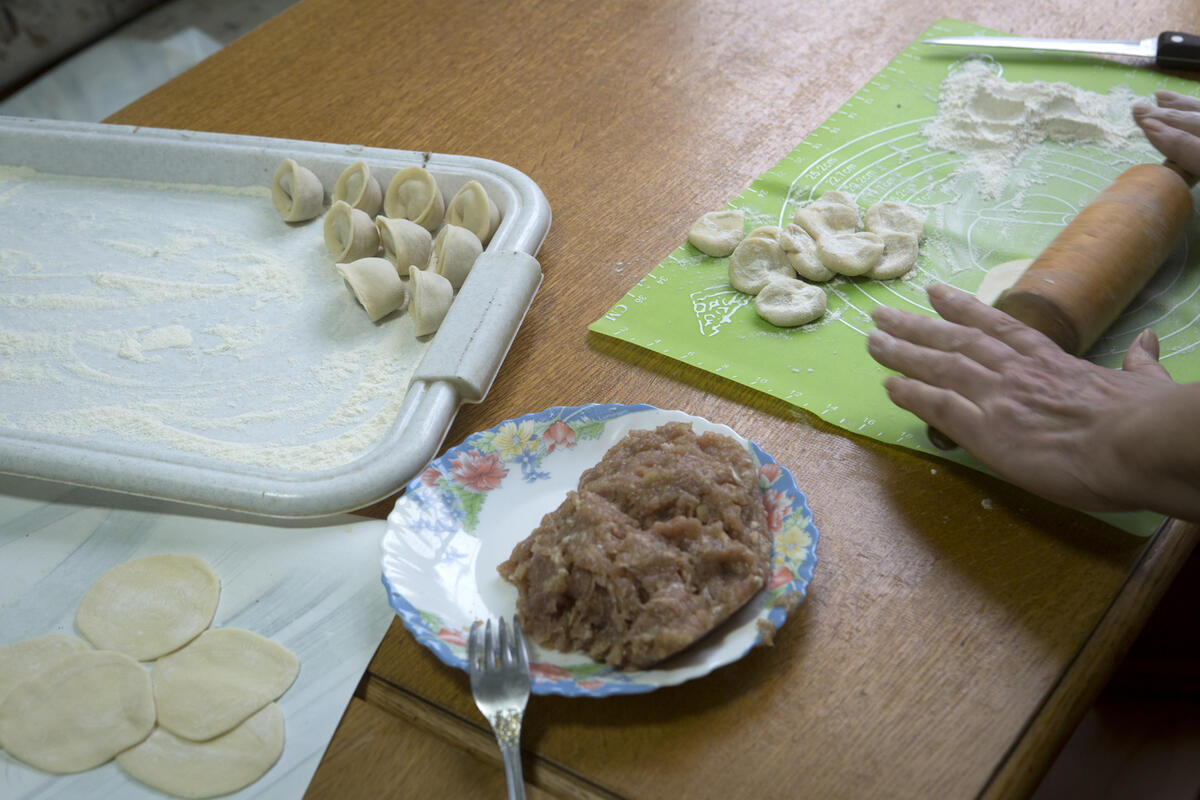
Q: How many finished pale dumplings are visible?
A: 9